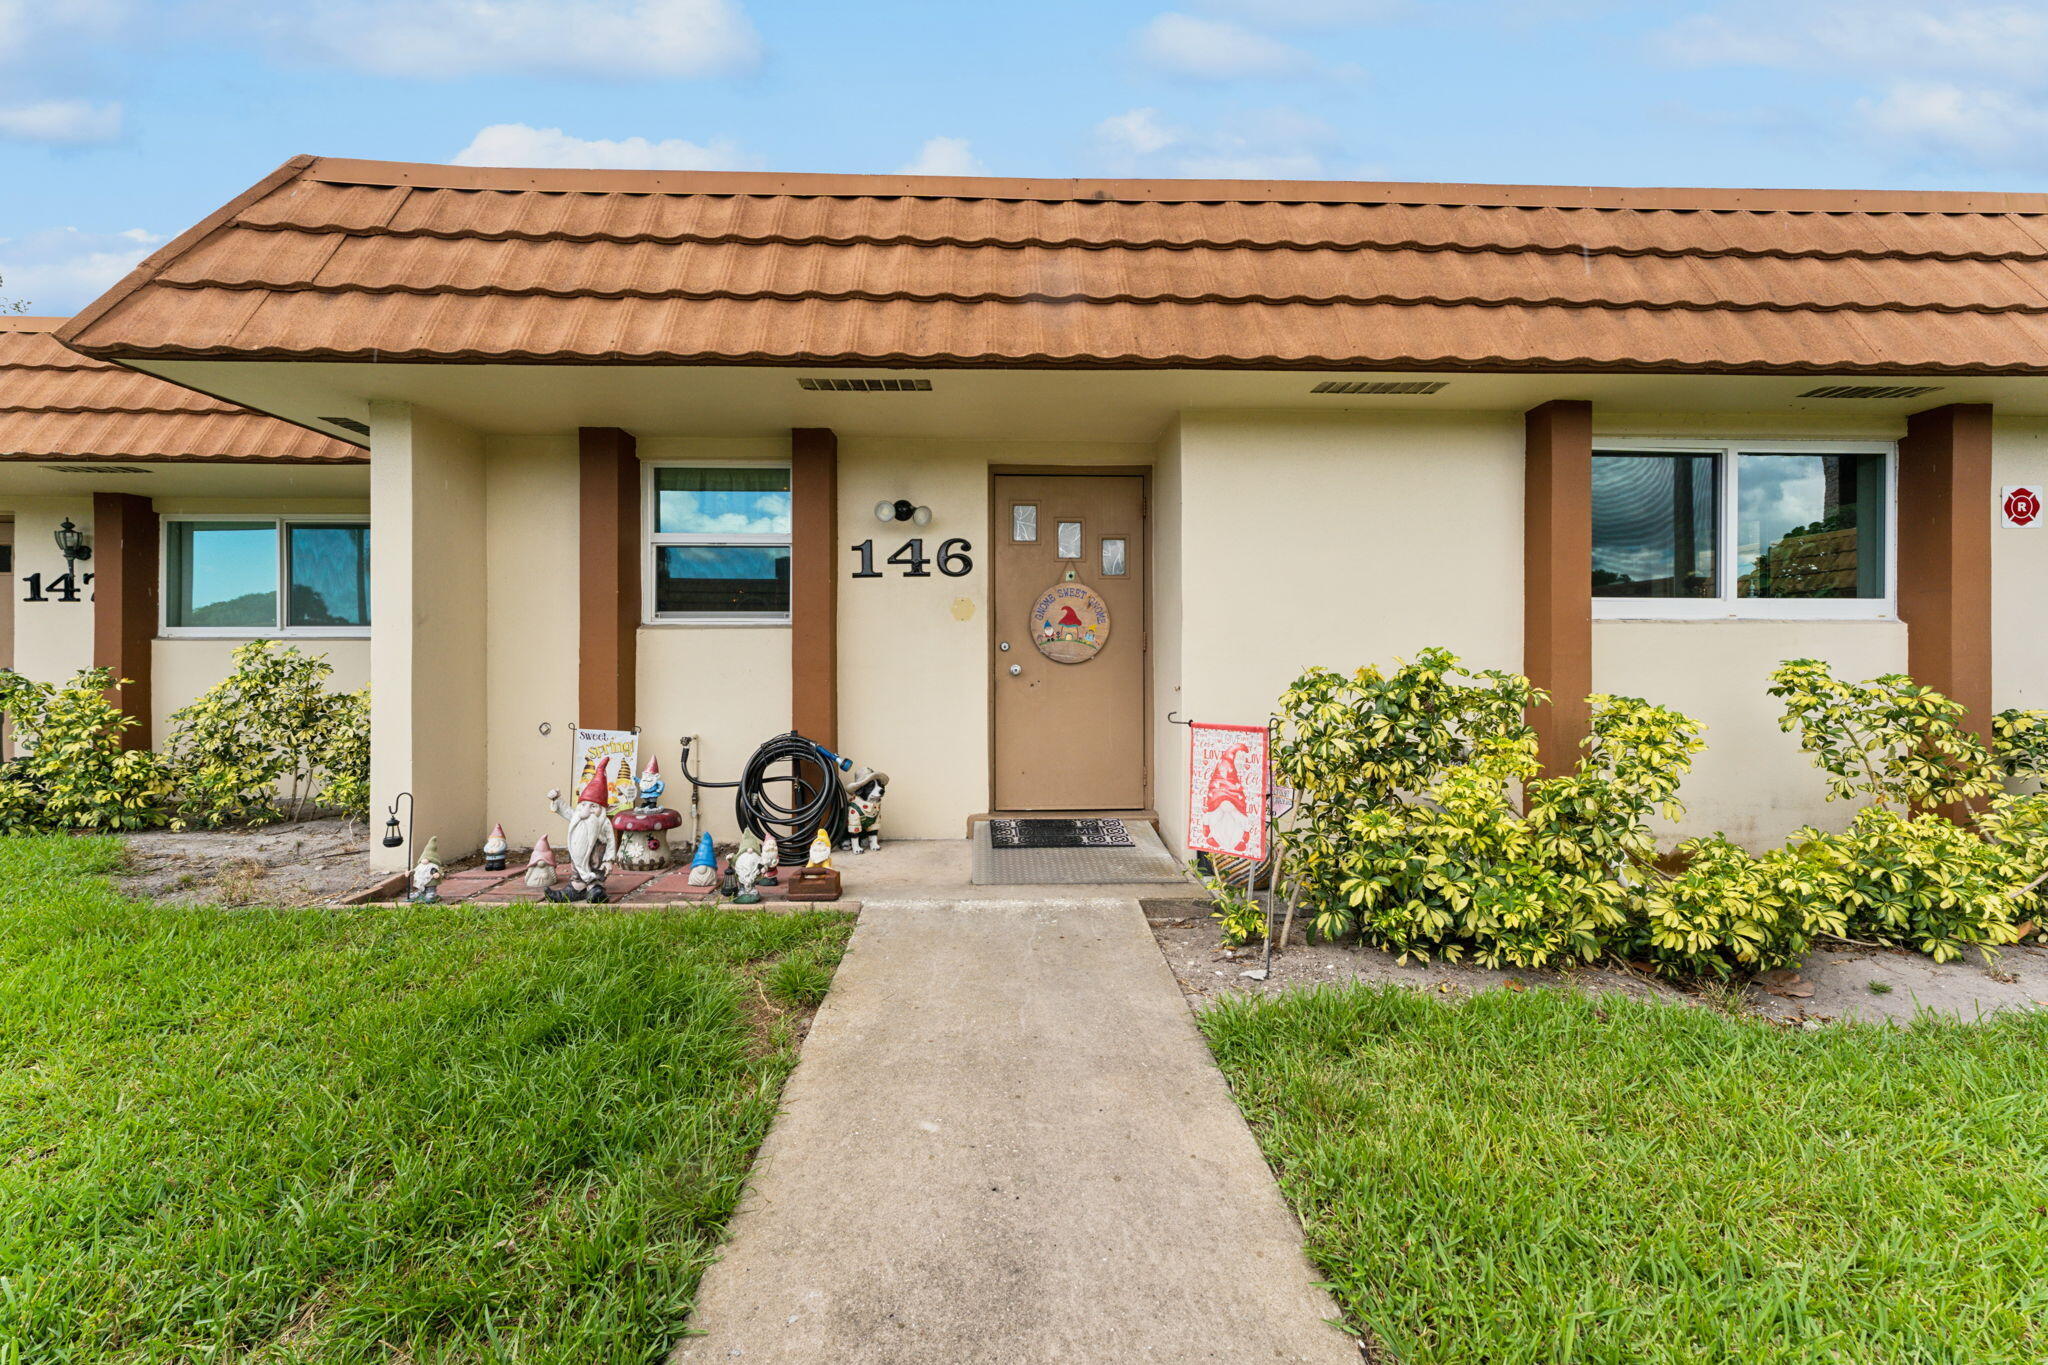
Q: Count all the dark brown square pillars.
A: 5